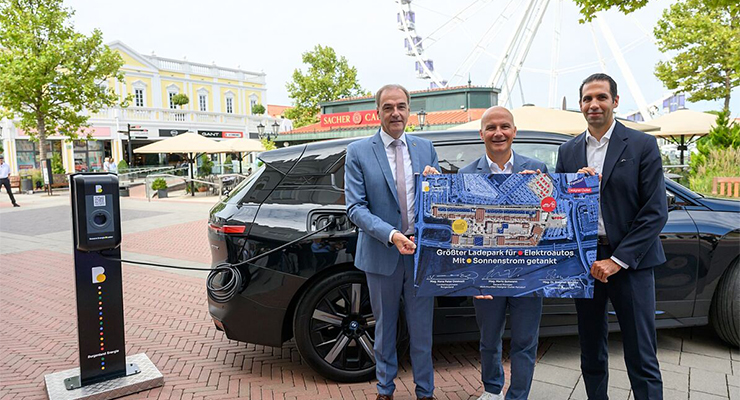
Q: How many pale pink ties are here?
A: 1